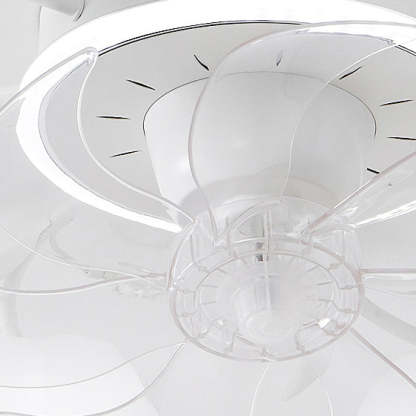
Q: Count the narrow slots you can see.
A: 9